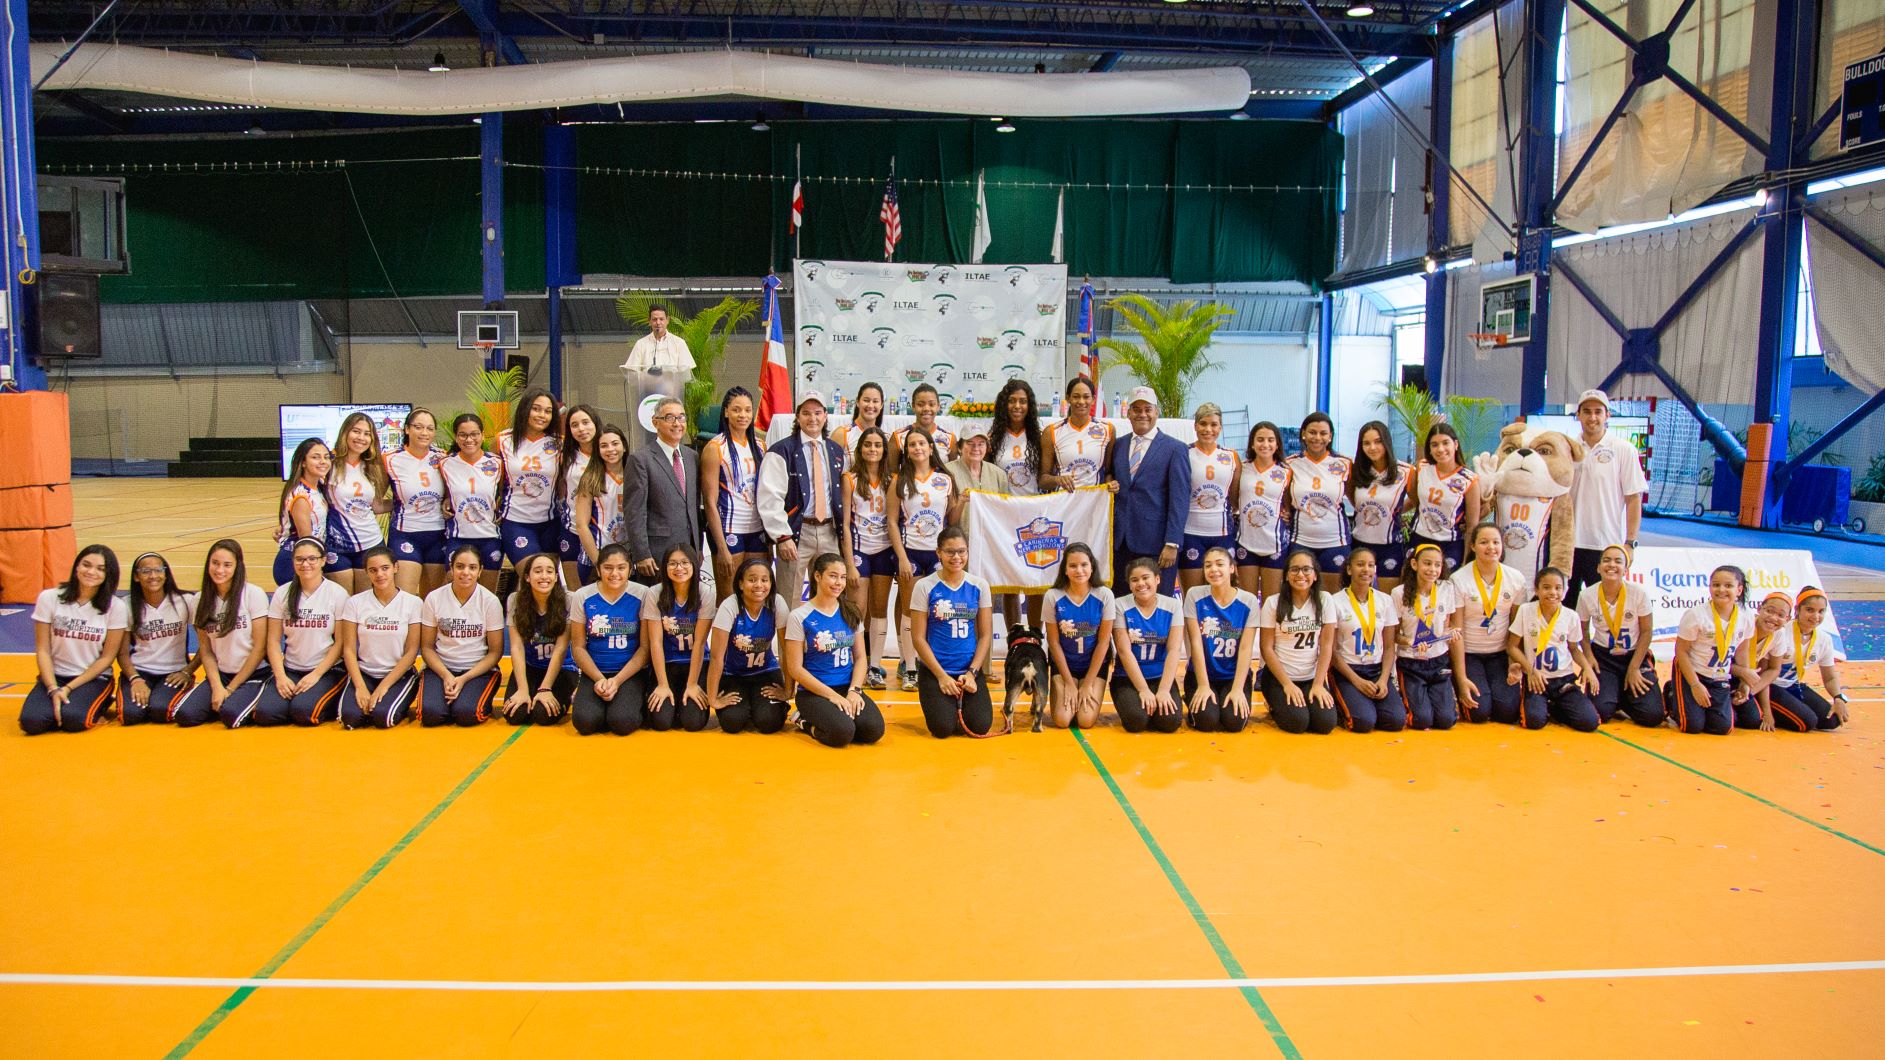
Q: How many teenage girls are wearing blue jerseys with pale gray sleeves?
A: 9